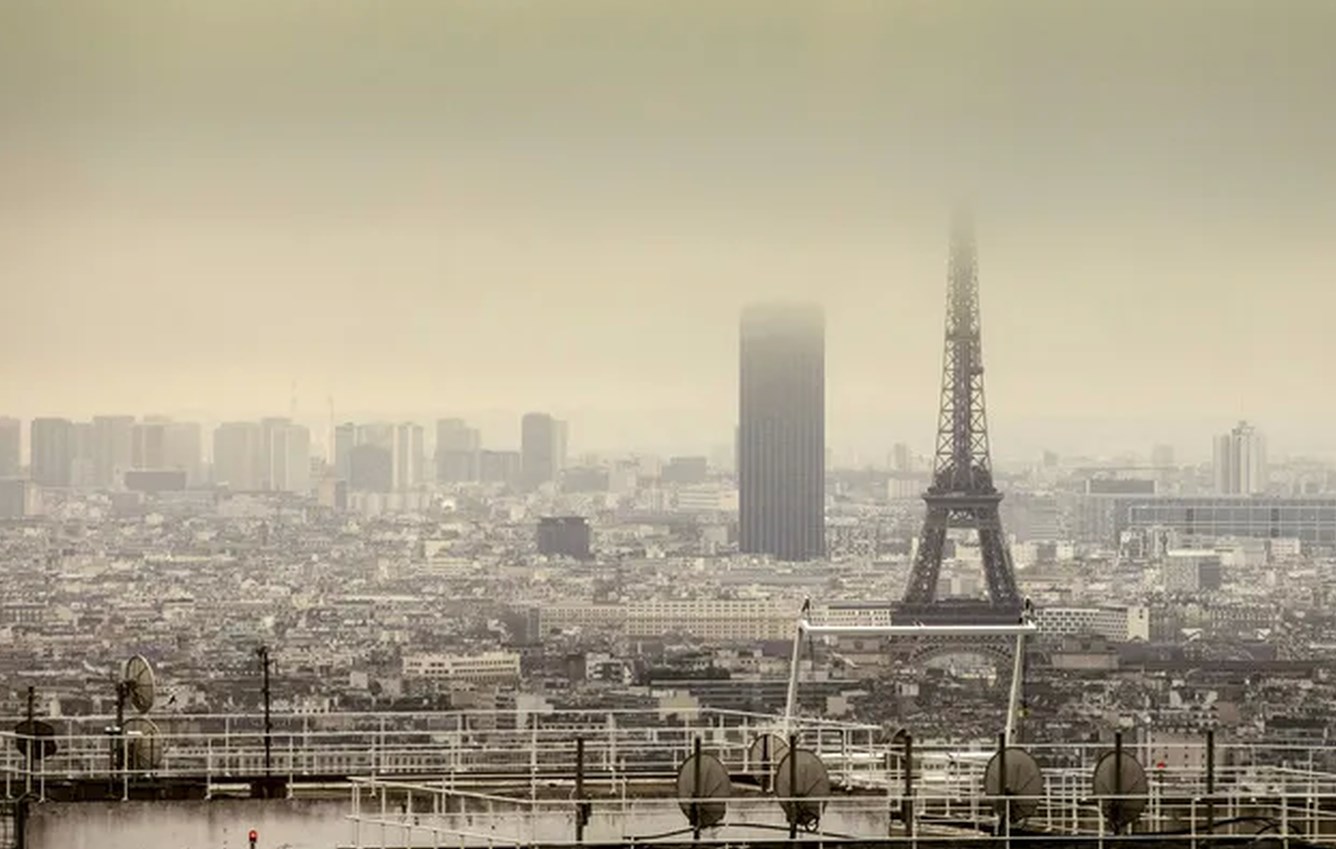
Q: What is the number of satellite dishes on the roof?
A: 8